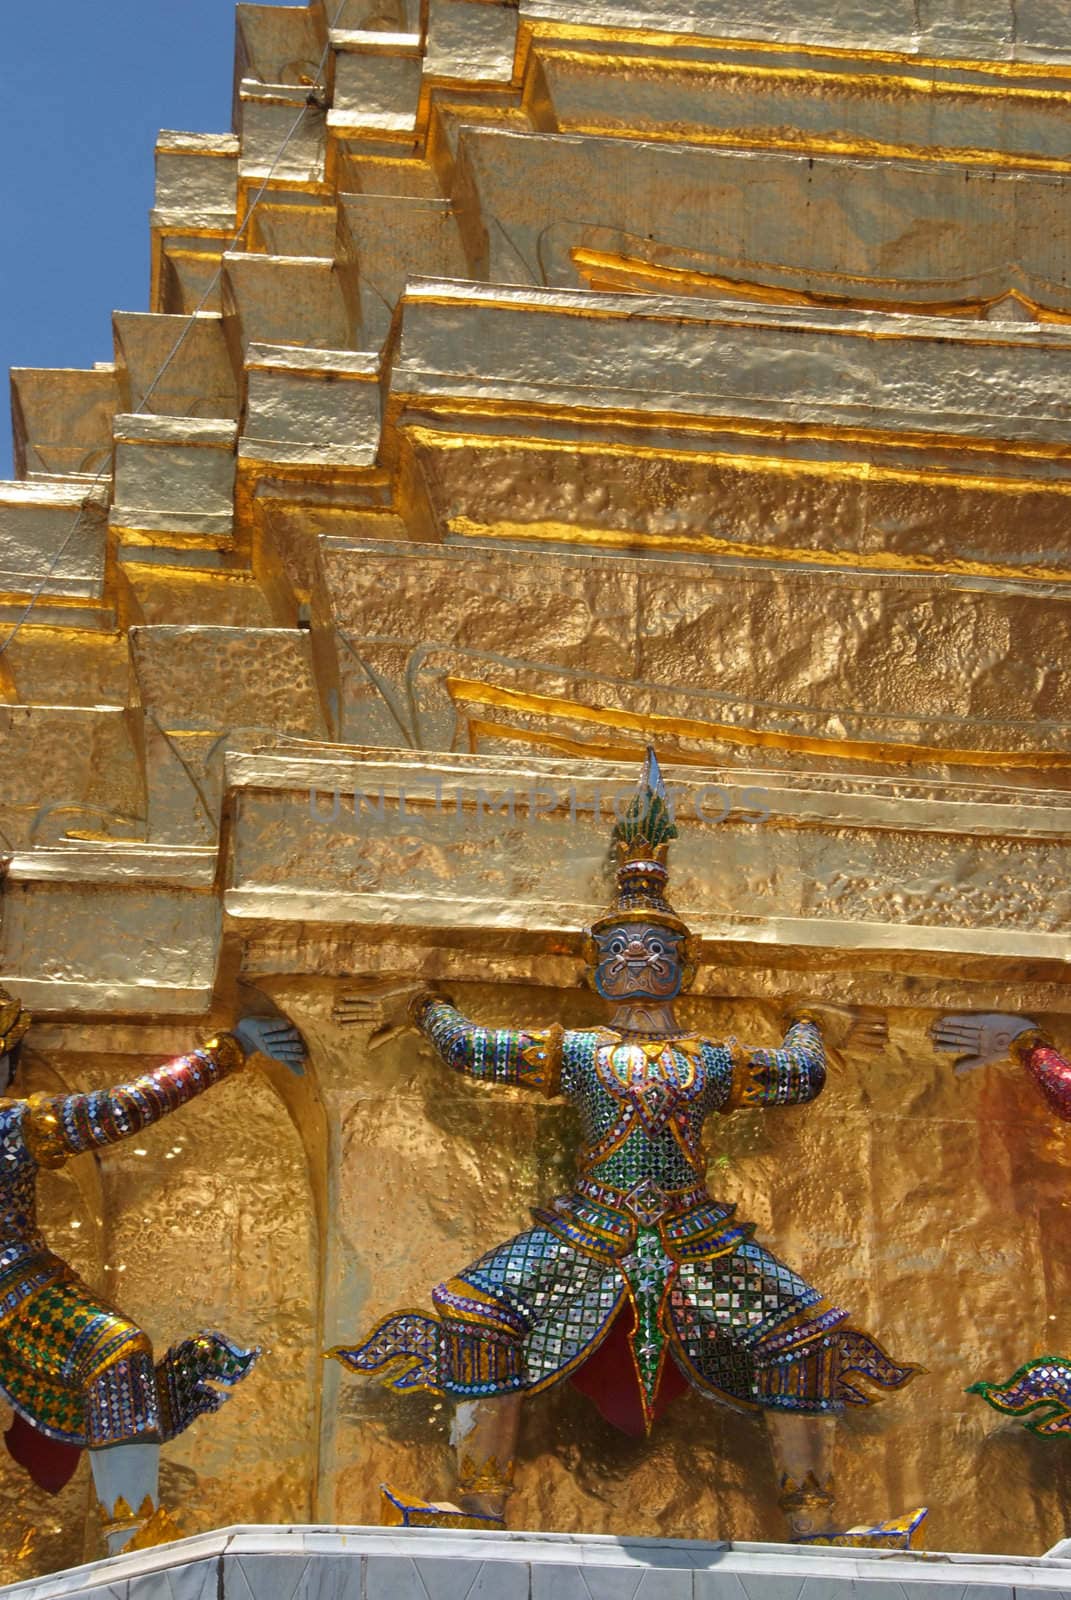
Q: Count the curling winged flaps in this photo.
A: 4